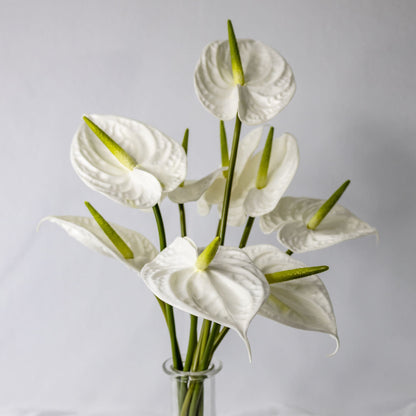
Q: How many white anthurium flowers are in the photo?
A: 9